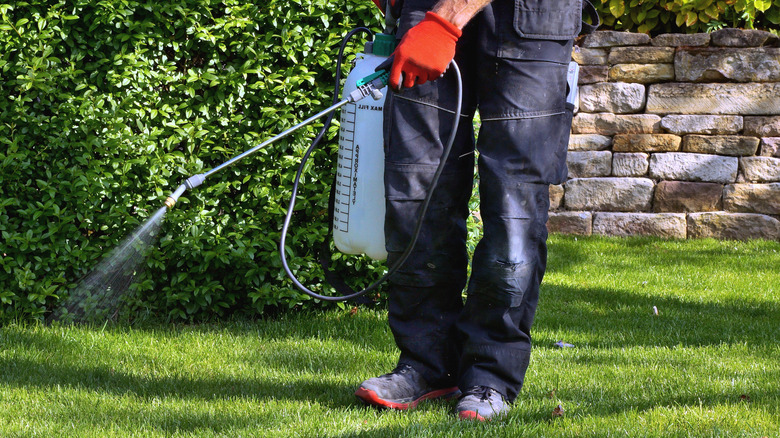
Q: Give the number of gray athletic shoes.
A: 2